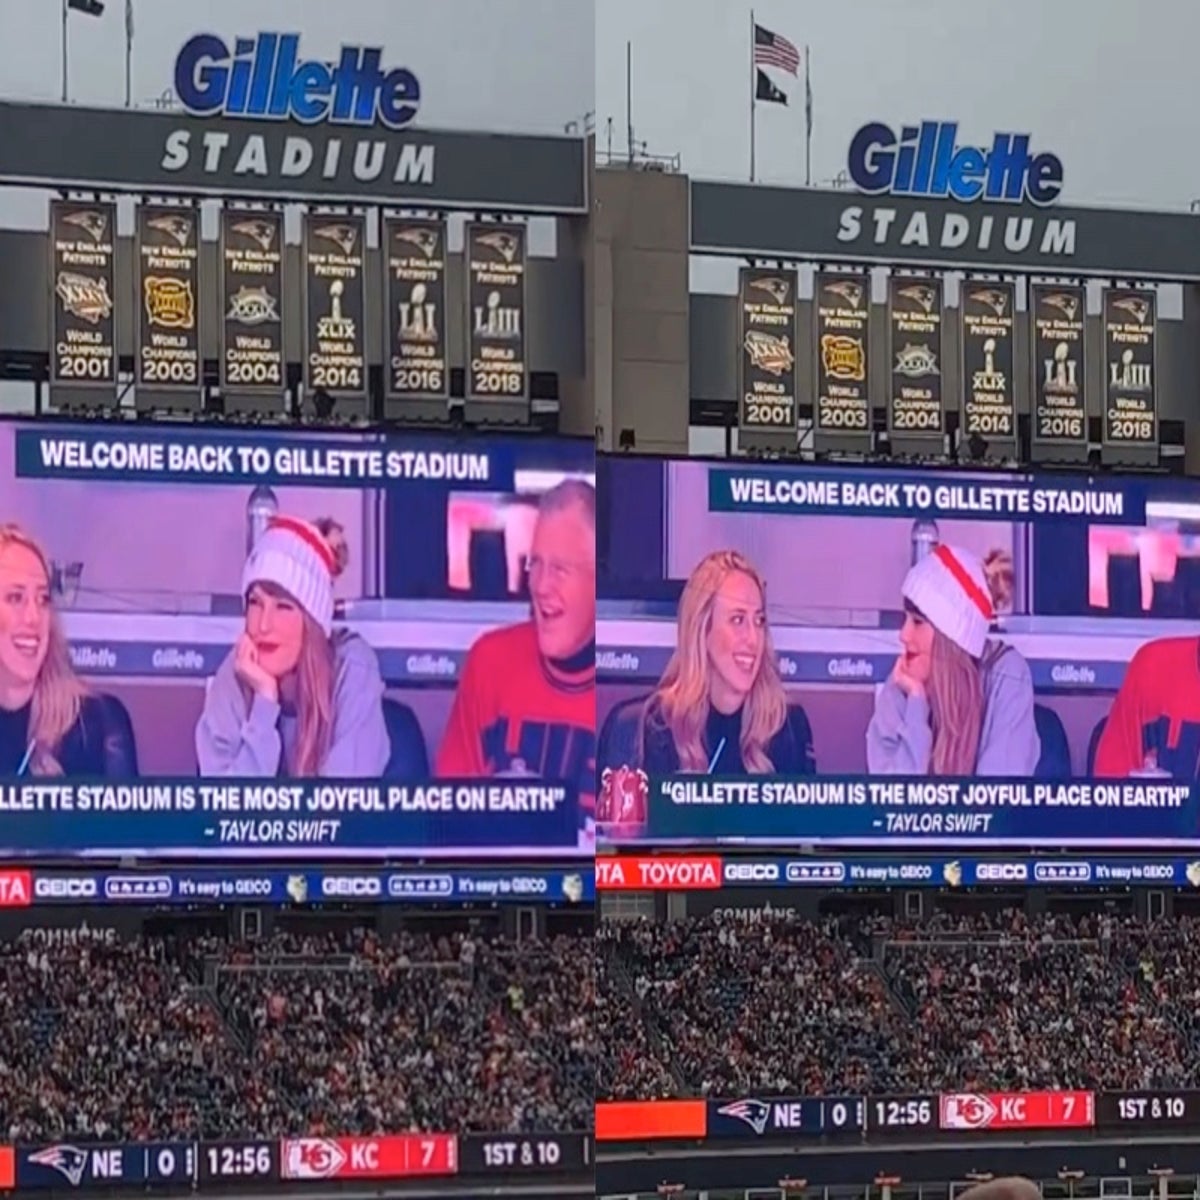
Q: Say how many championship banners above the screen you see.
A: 6